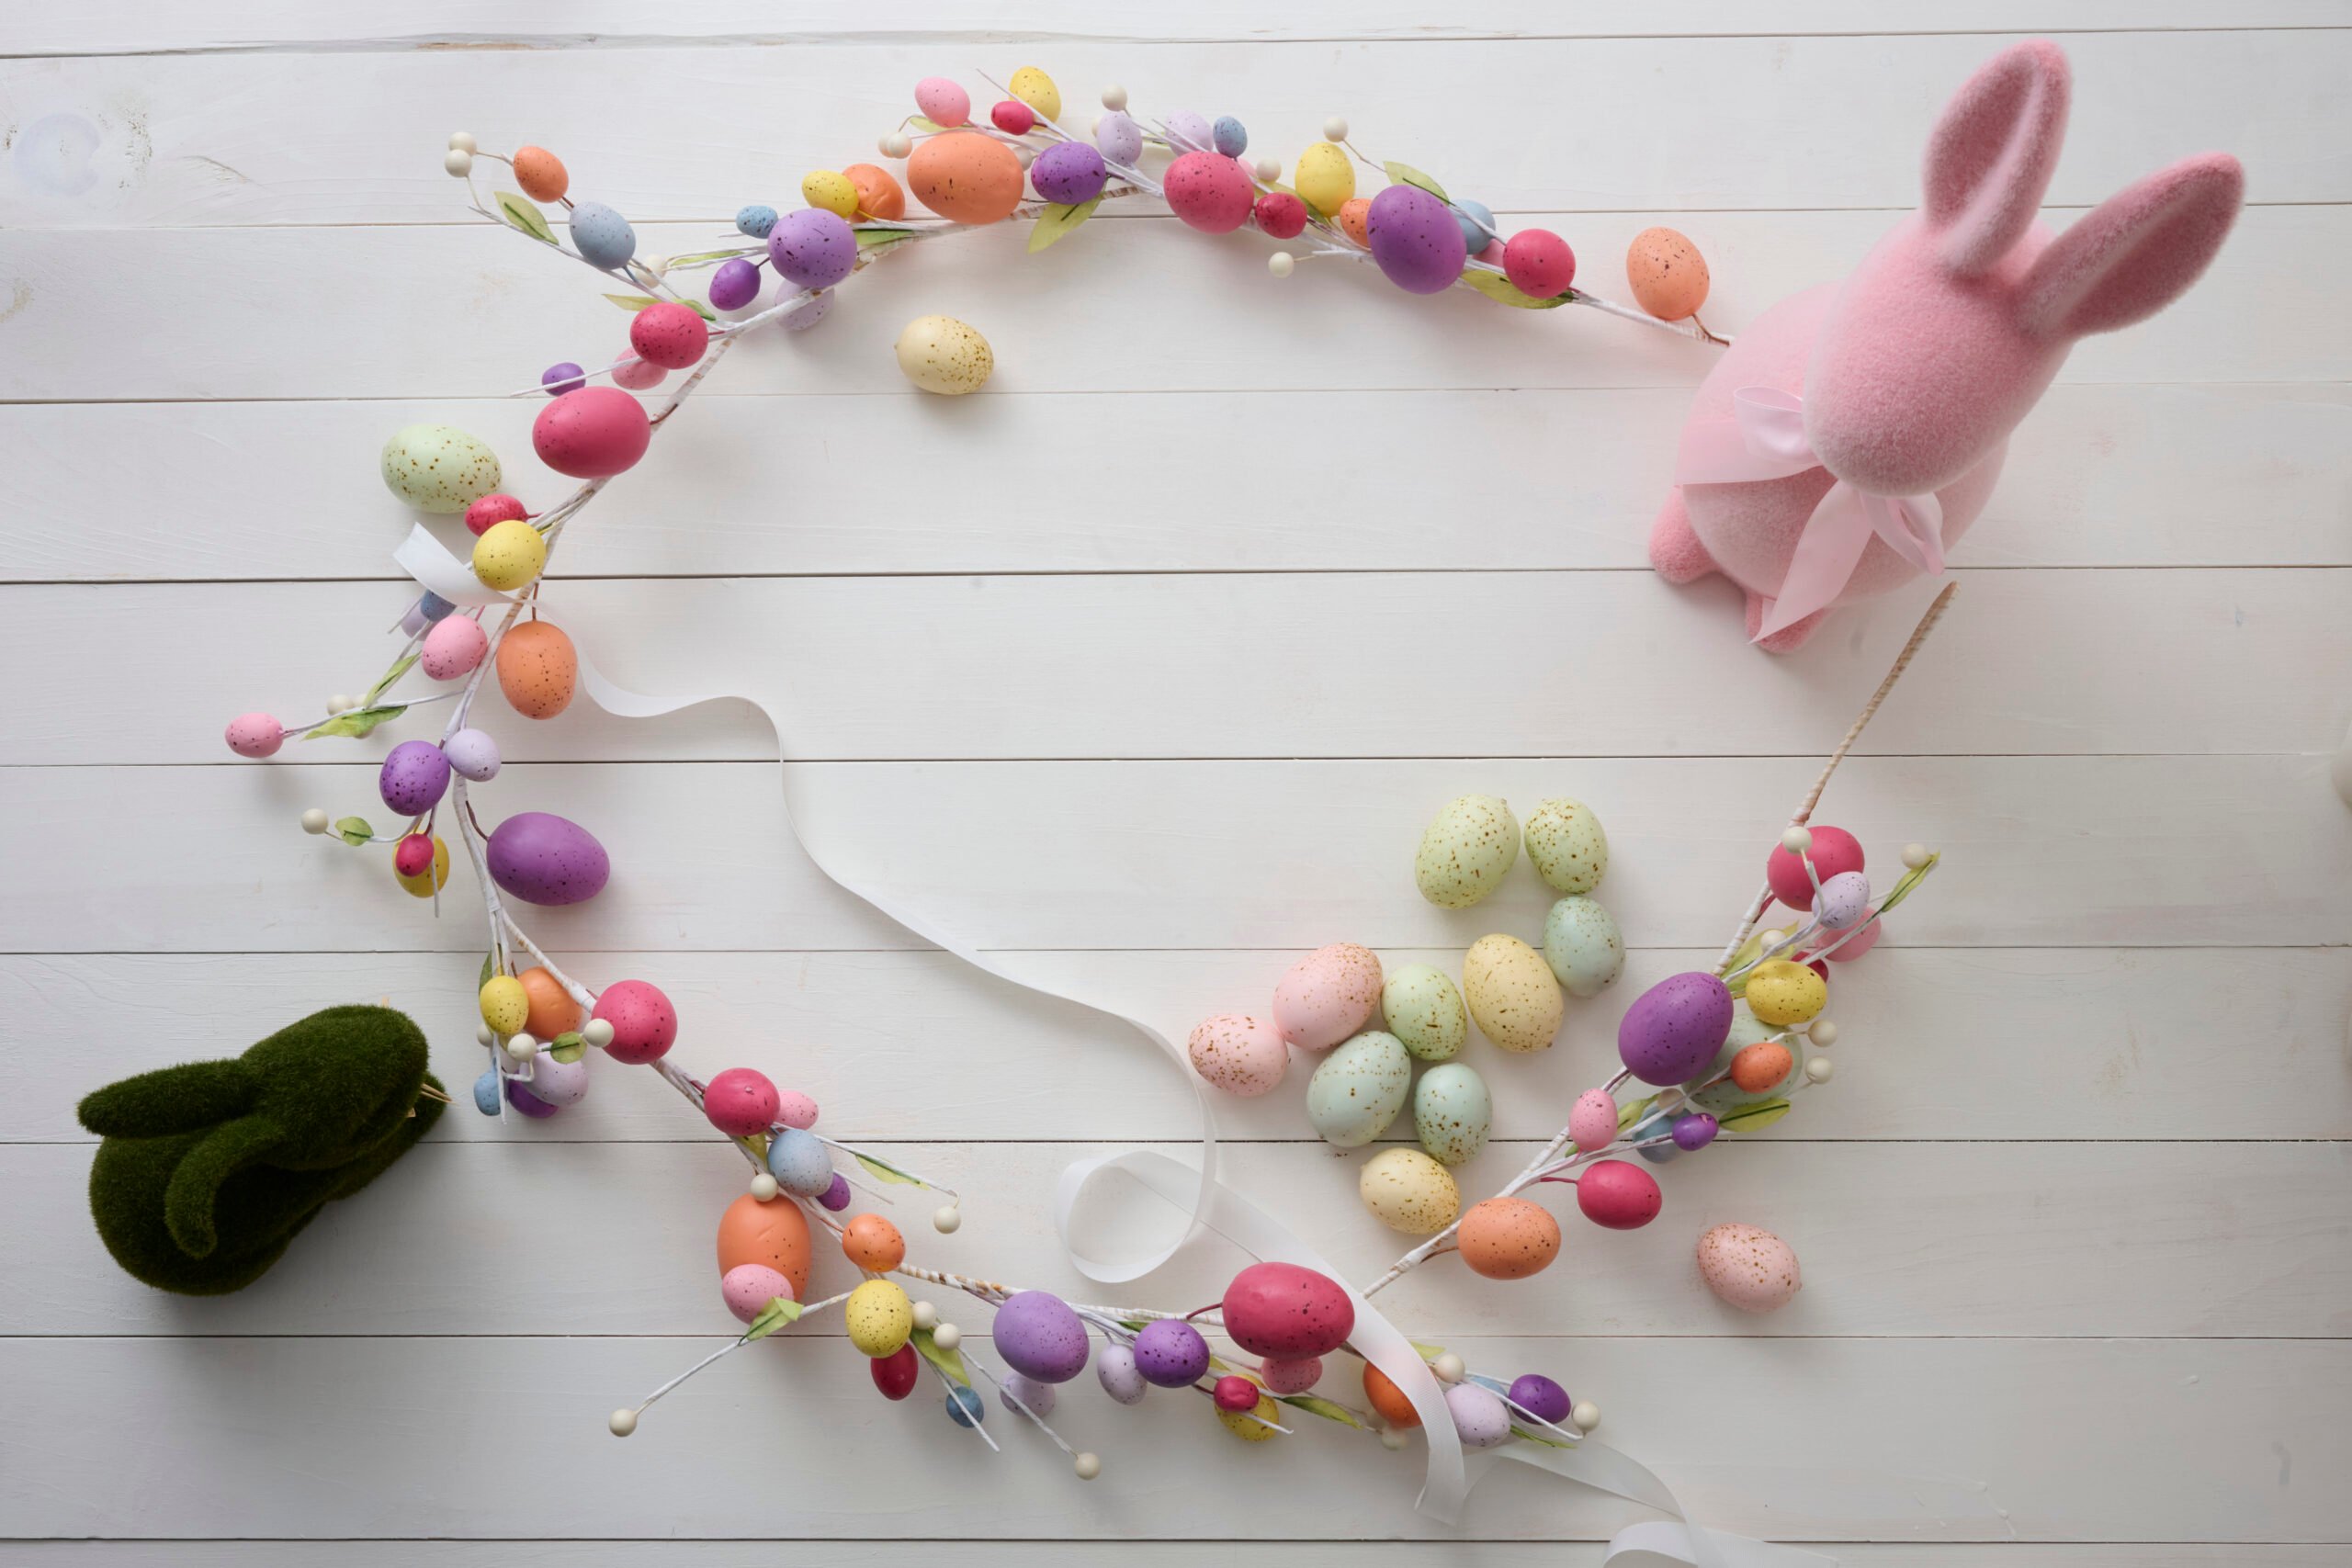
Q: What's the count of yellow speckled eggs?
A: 12